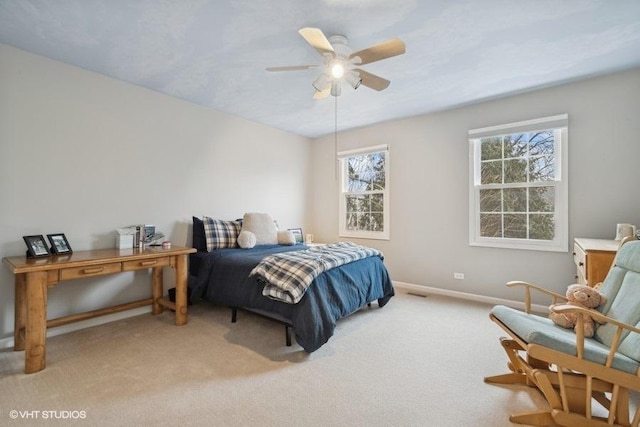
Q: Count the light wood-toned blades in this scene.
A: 5